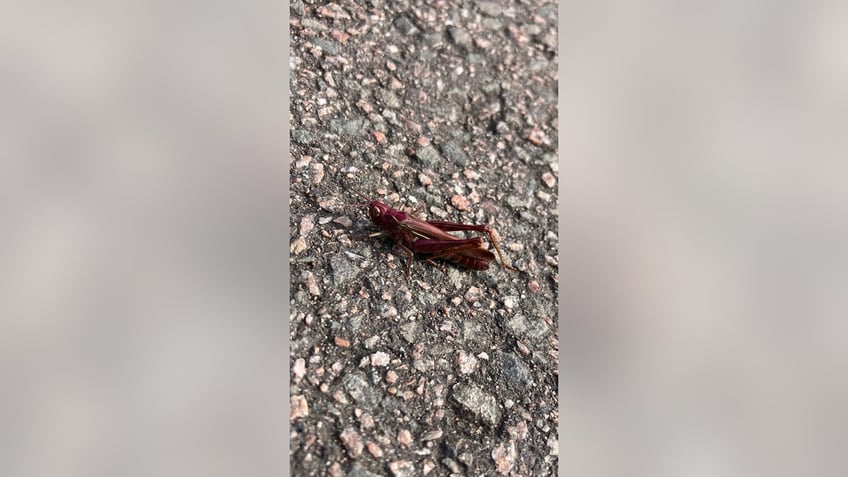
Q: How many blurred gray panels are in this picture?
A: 2